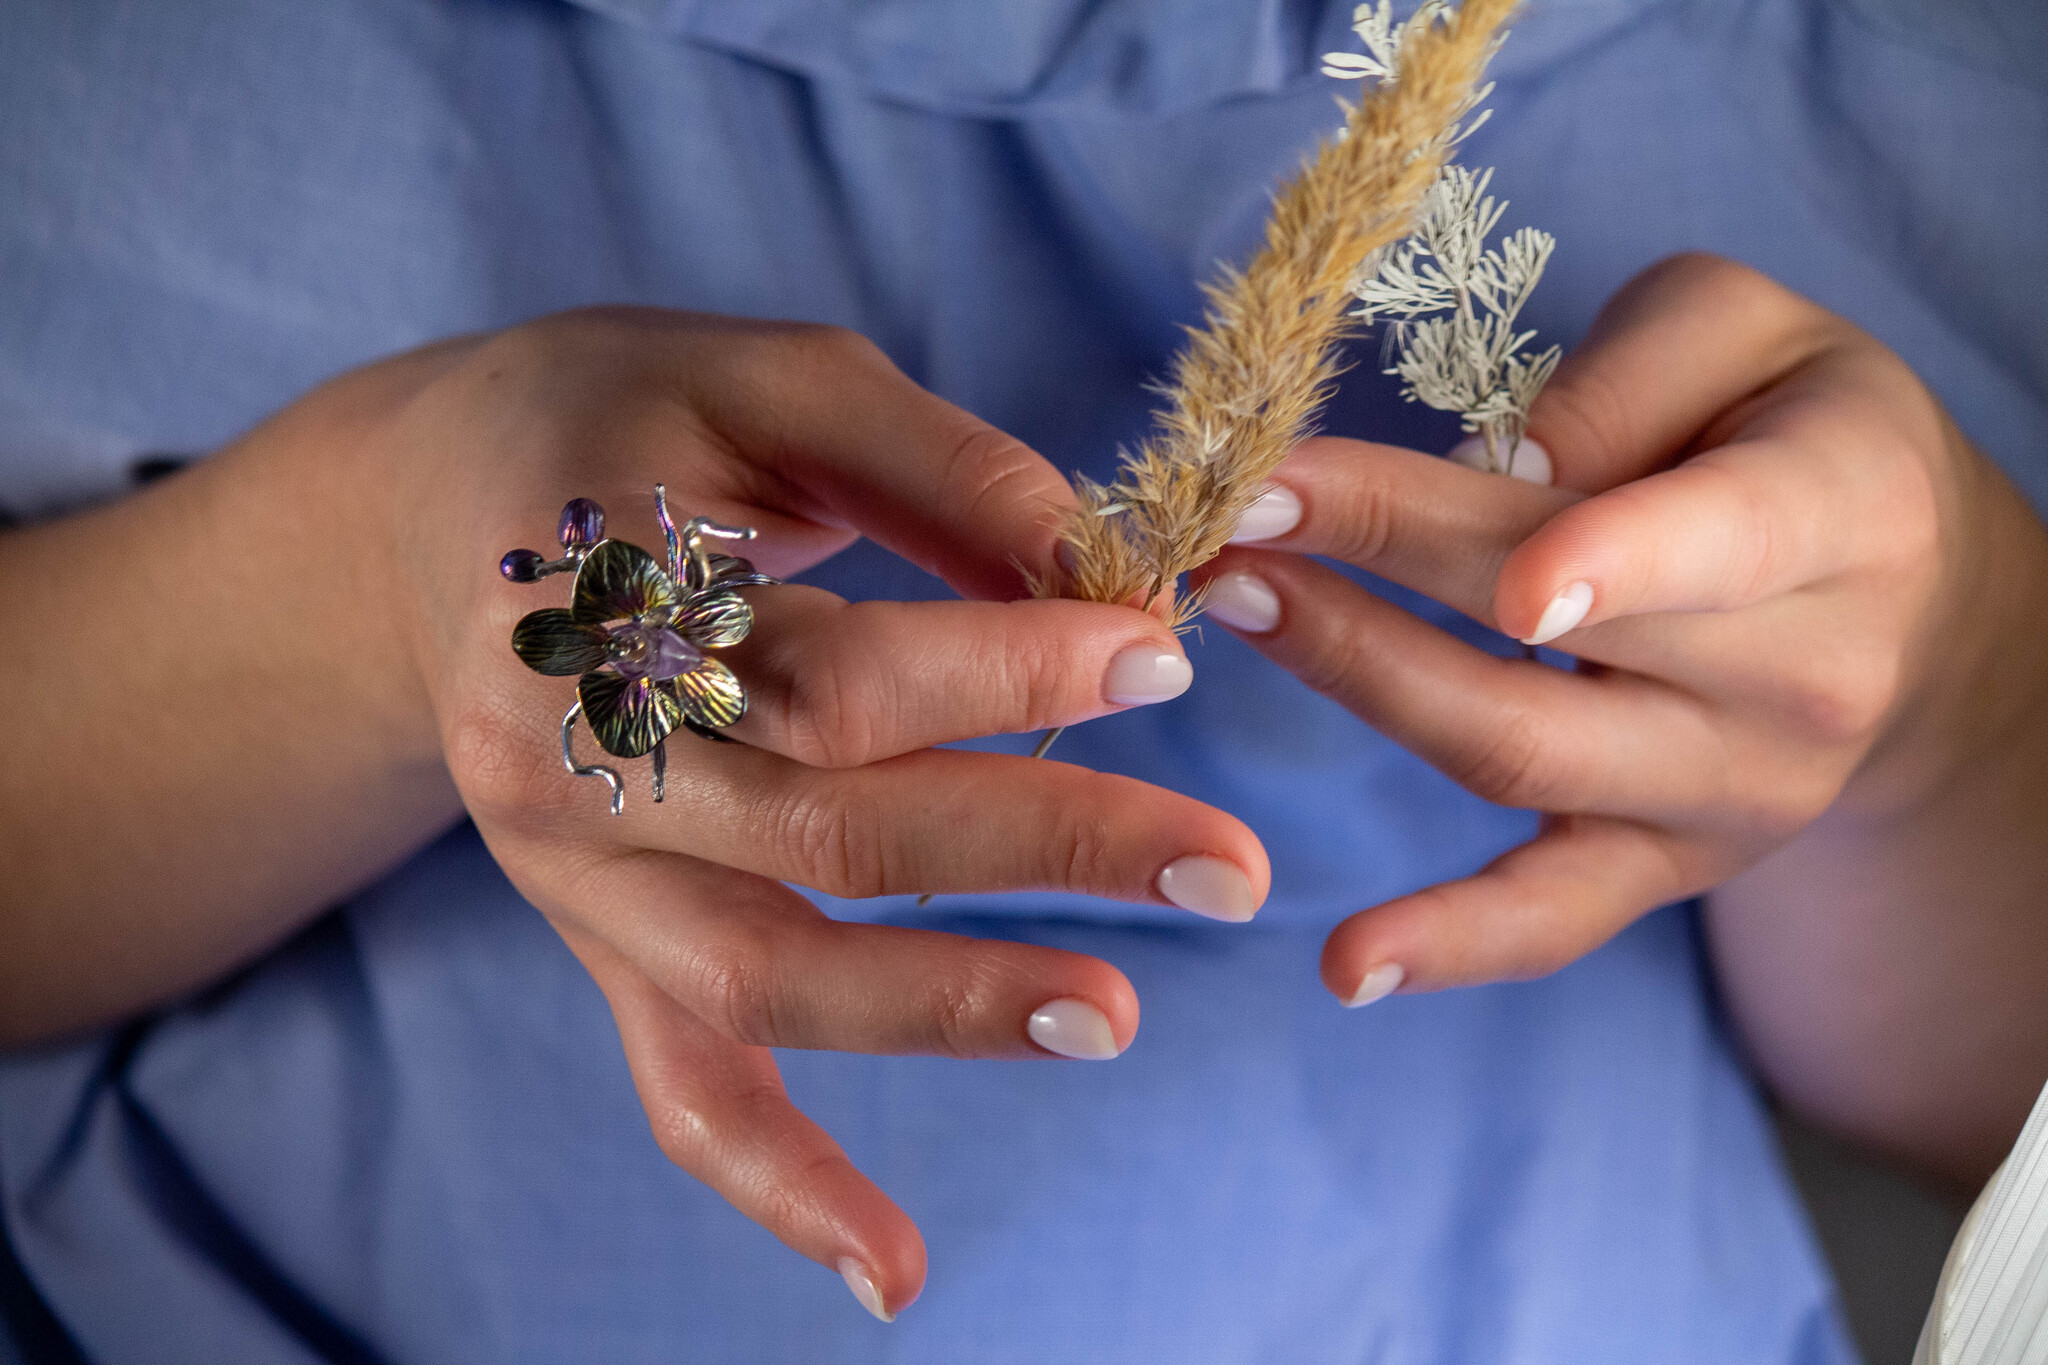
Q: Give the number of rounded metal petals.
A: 5